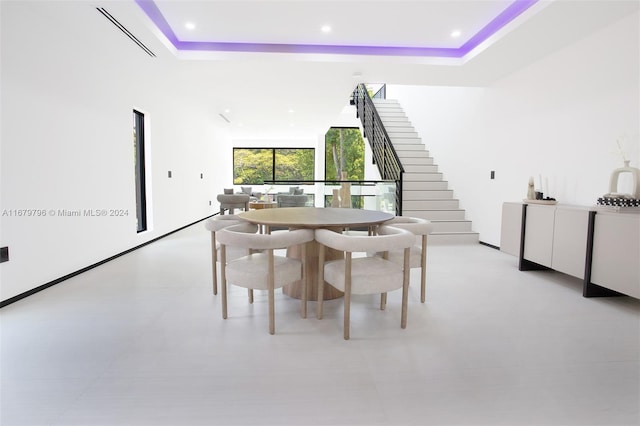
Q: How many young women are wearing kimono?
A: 0